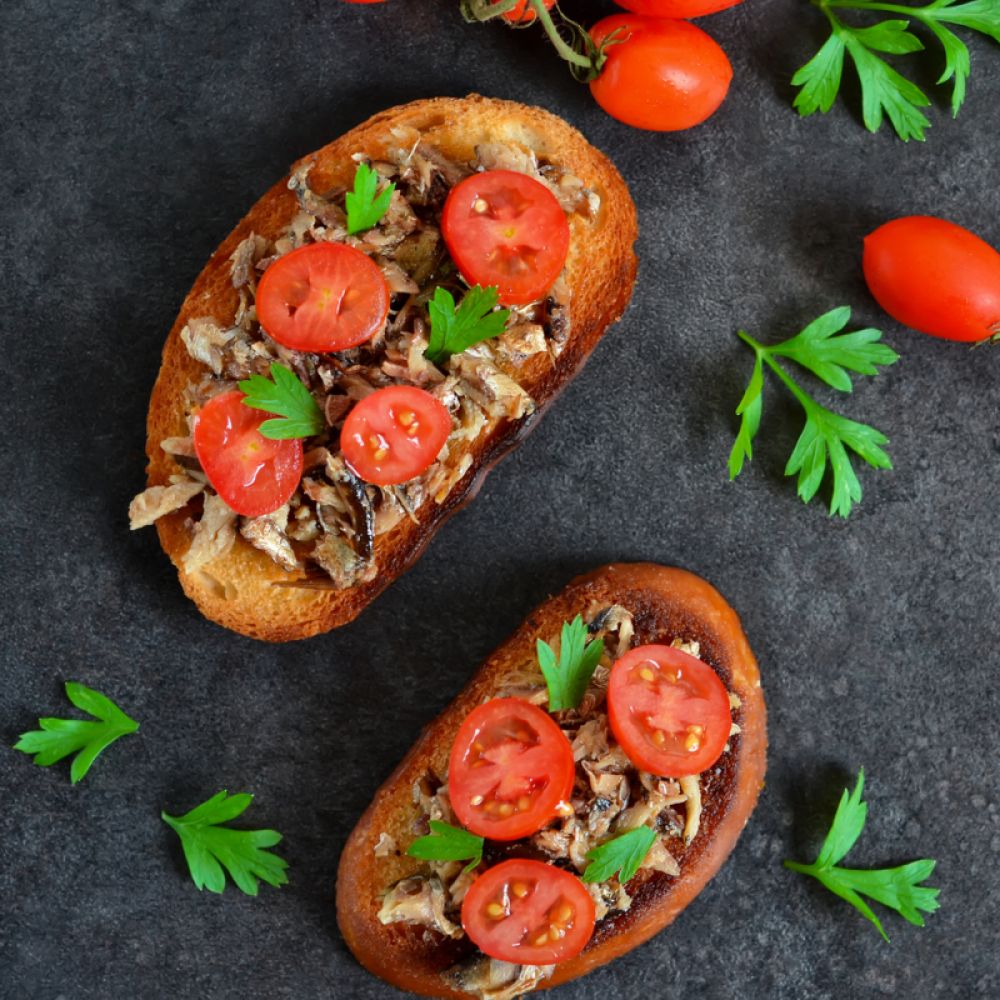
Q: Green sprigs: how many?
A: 11